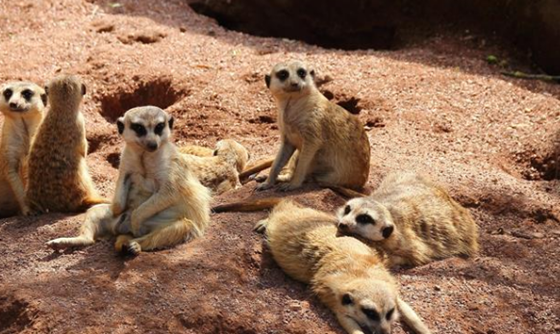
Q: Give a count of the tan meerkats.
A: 7